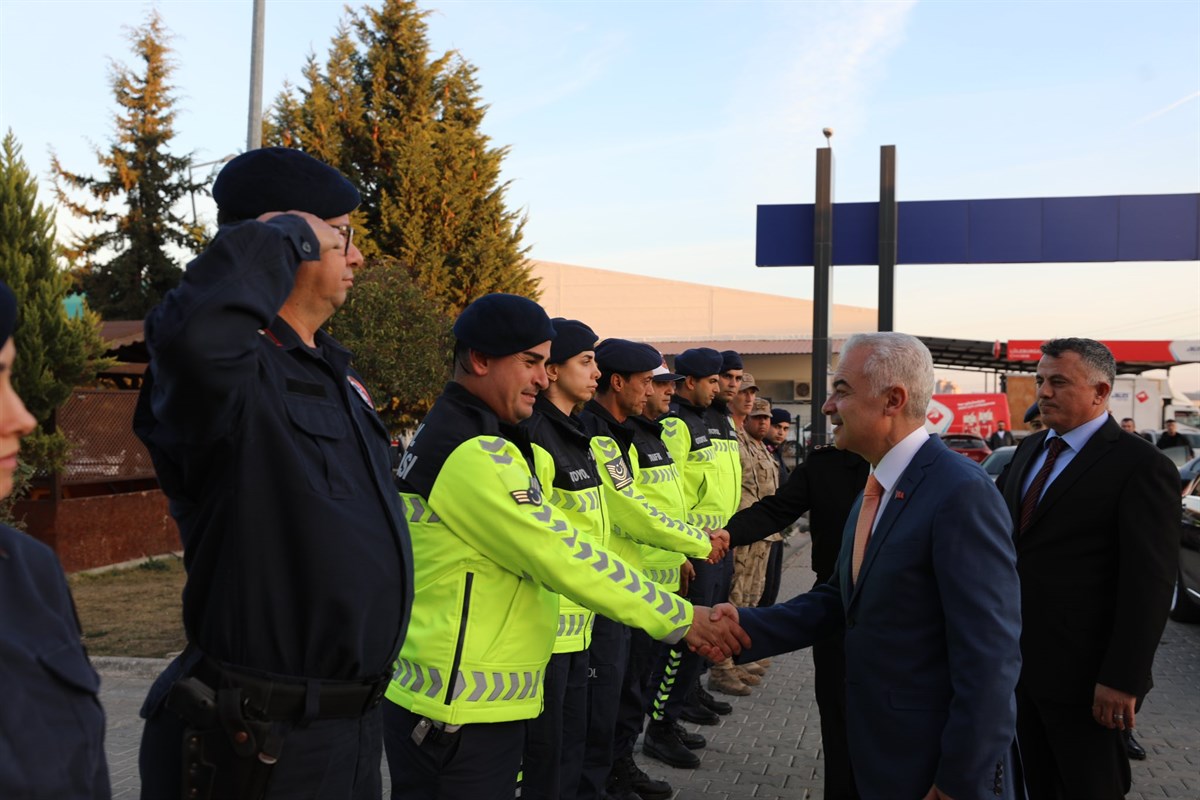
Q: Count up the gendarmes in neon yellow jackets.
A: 6